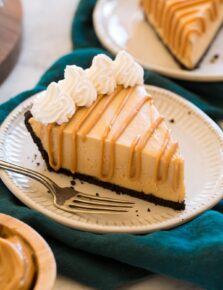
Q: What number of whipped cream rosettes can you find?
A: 4